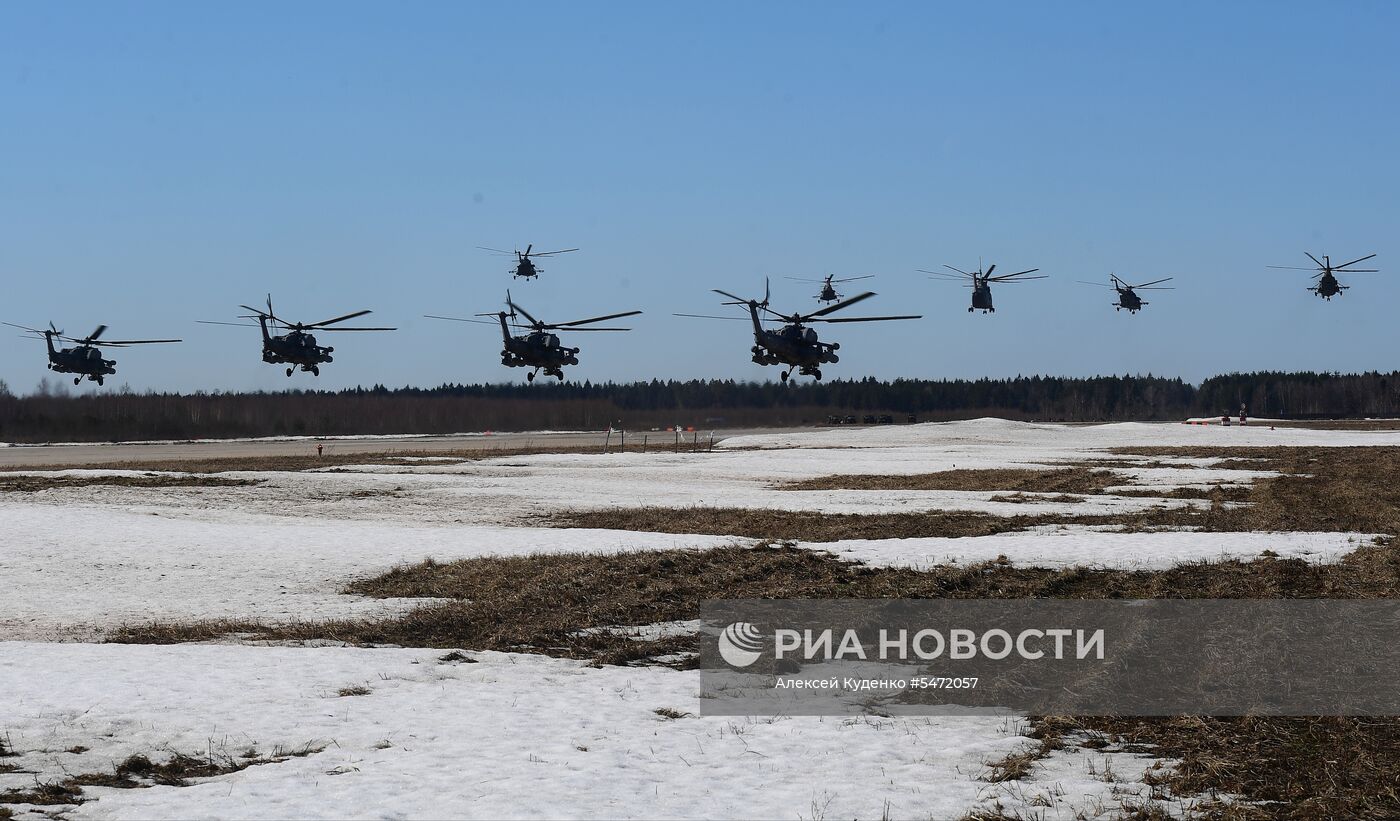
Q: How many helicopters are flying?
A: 9